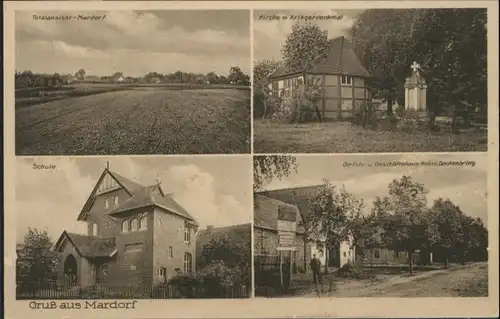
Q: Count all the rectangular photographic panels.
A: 4